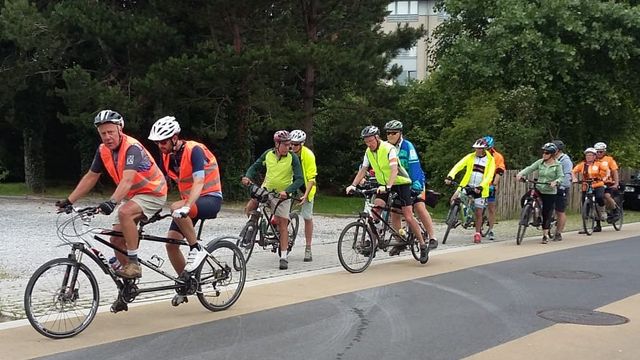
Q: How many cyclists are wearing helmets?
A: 12